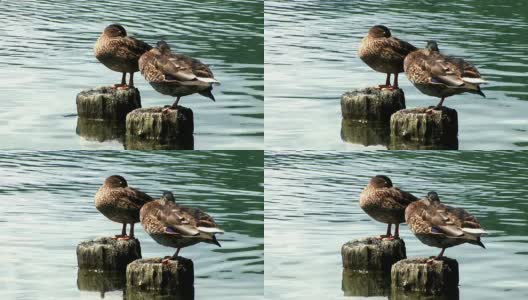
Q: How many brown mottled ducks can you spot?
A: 8